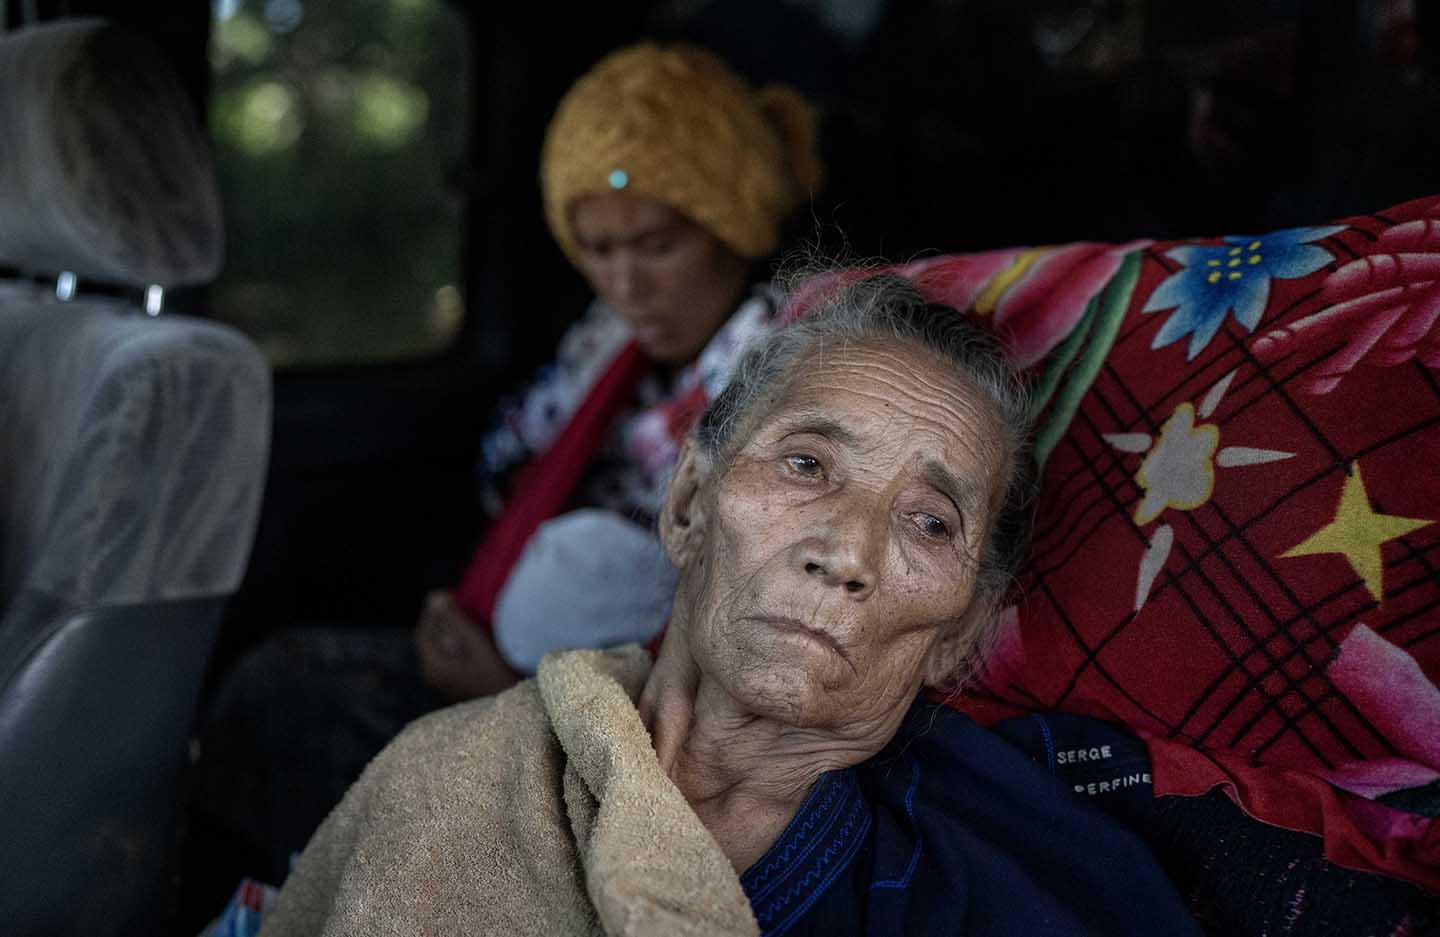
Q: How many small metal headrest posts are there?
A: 2